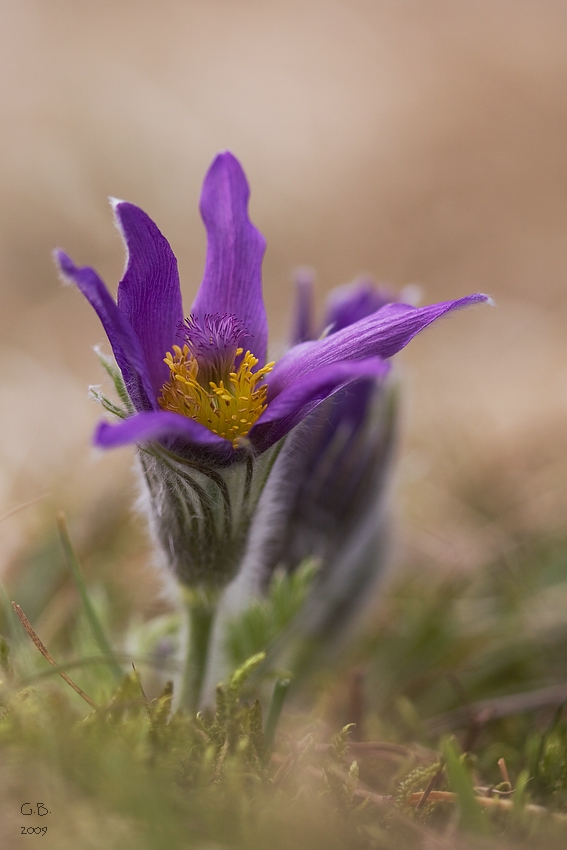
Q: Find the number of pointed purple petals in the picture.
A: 6